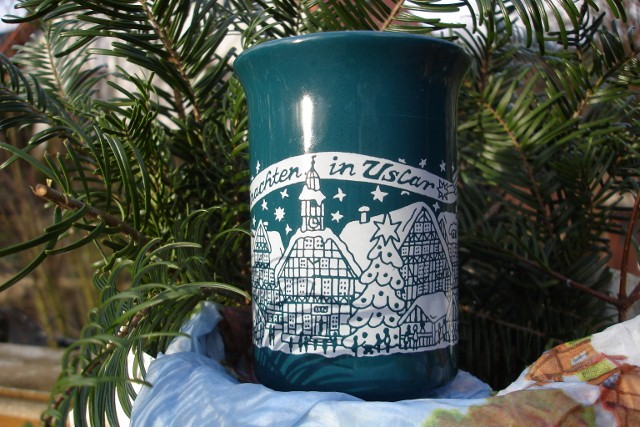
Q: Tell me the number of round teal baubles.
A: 14